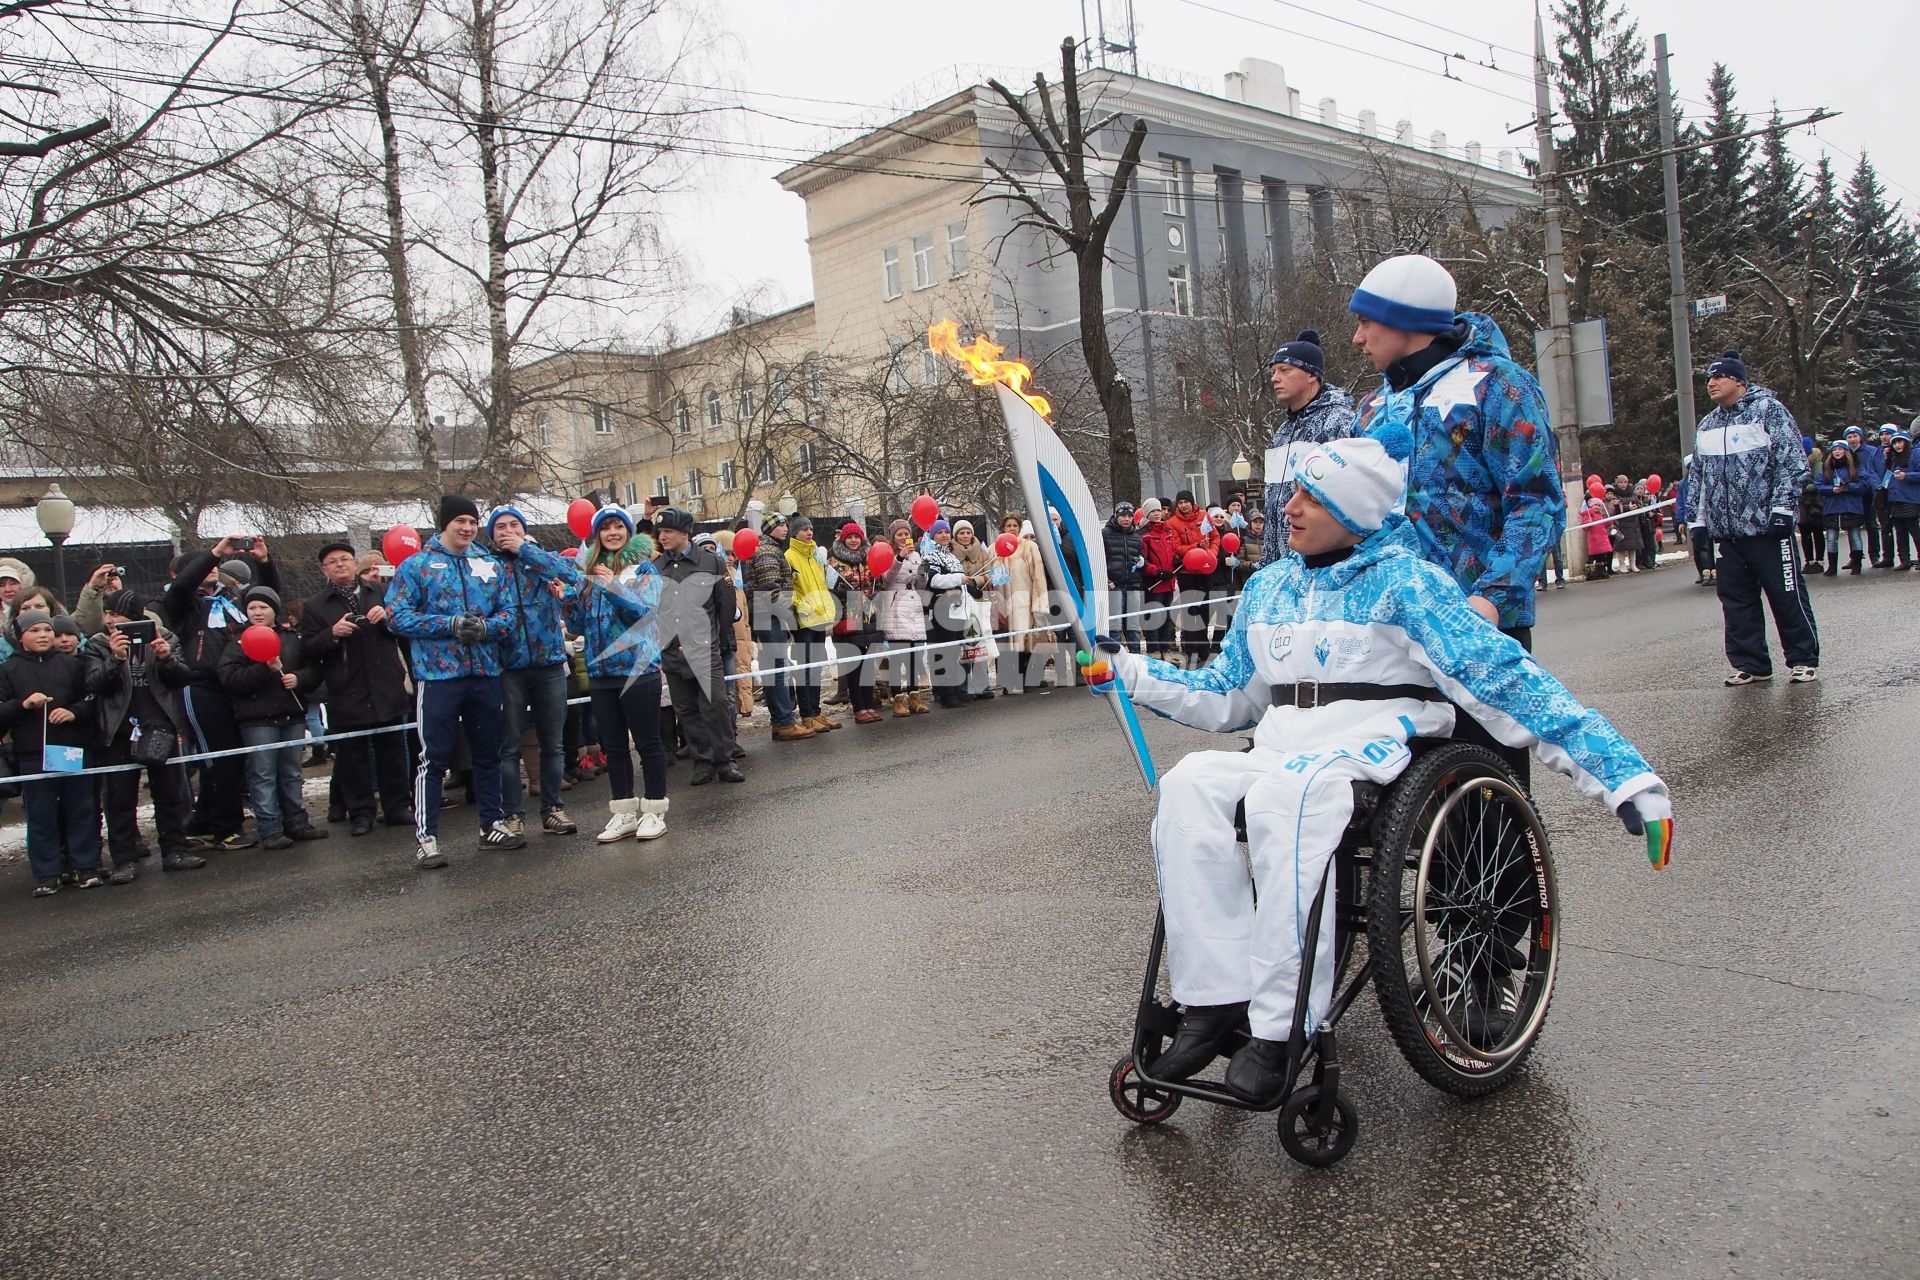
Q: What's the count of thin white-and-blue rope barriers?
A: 1